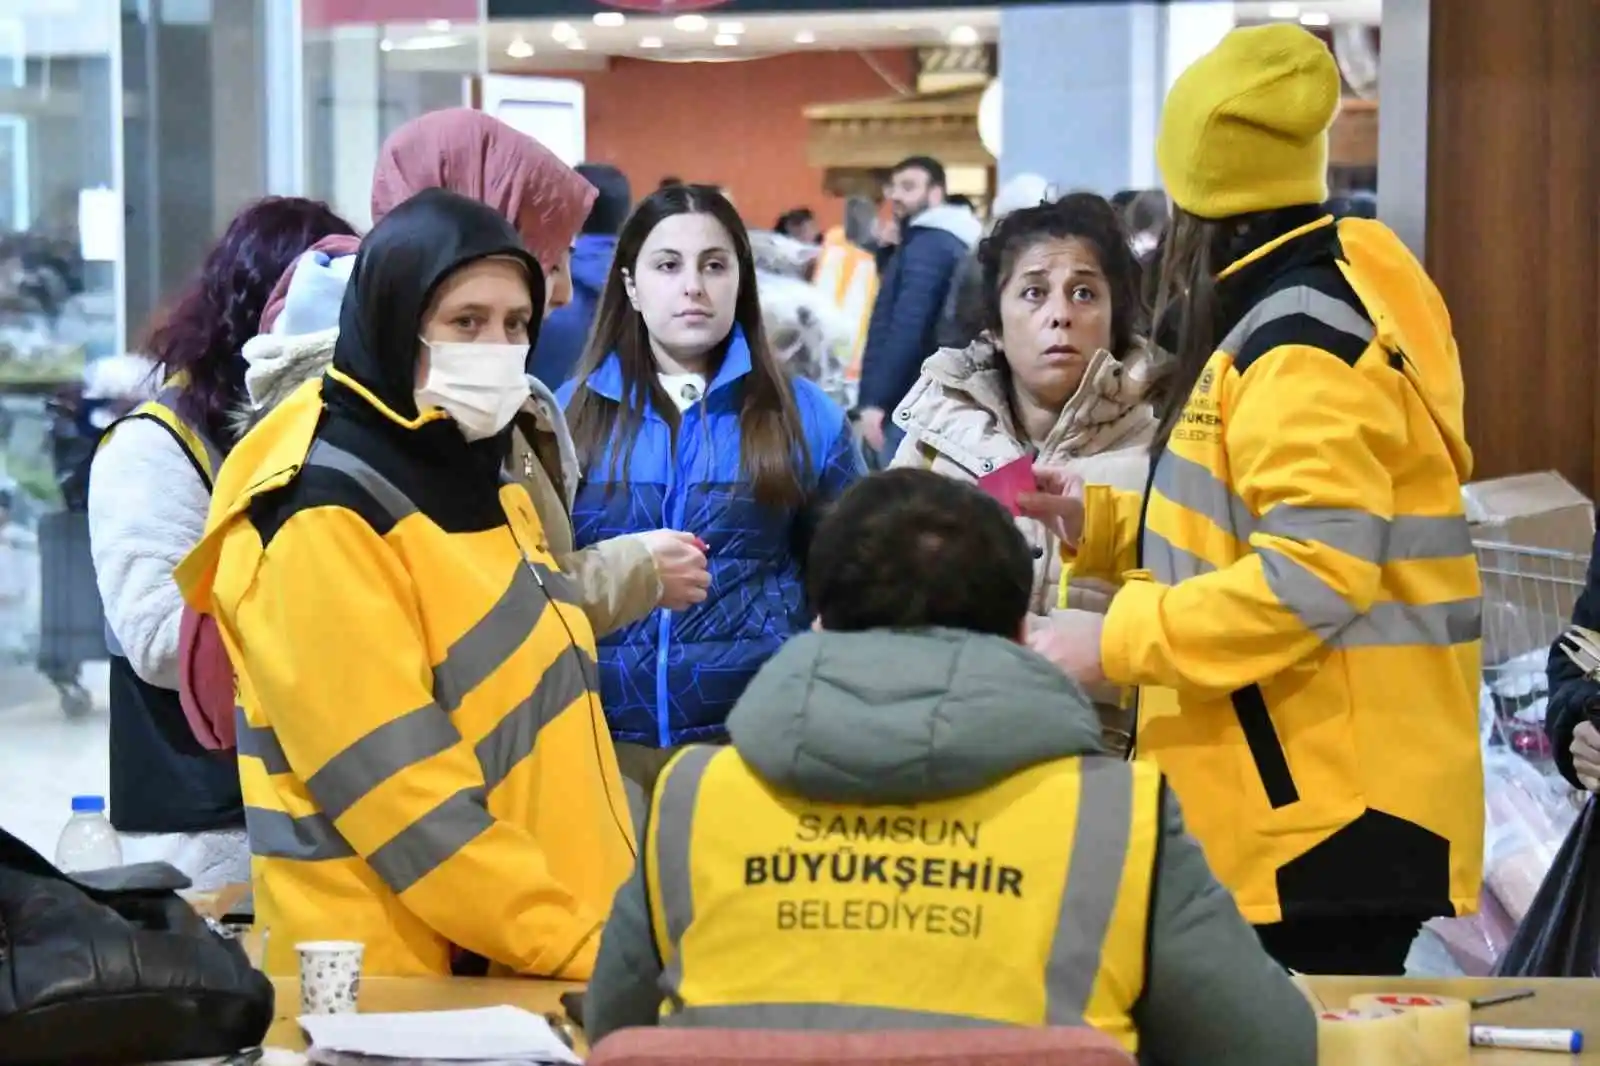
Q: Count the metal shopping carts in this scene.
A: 1